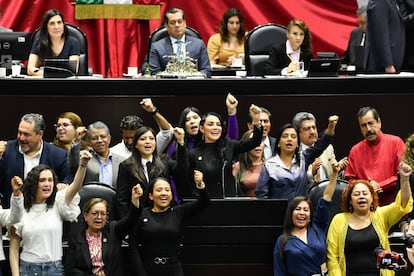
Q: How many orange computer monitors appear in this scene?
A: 0